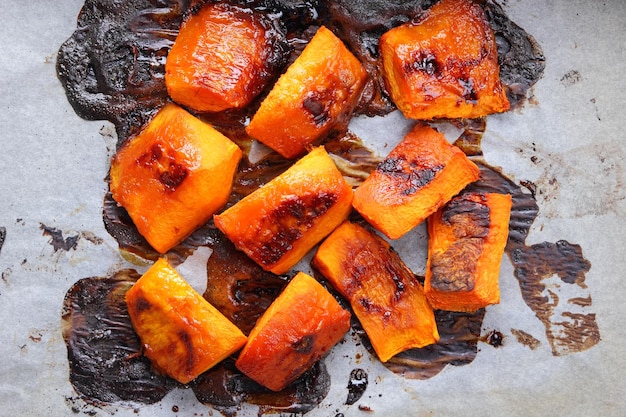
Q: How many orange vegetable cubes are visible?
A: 10